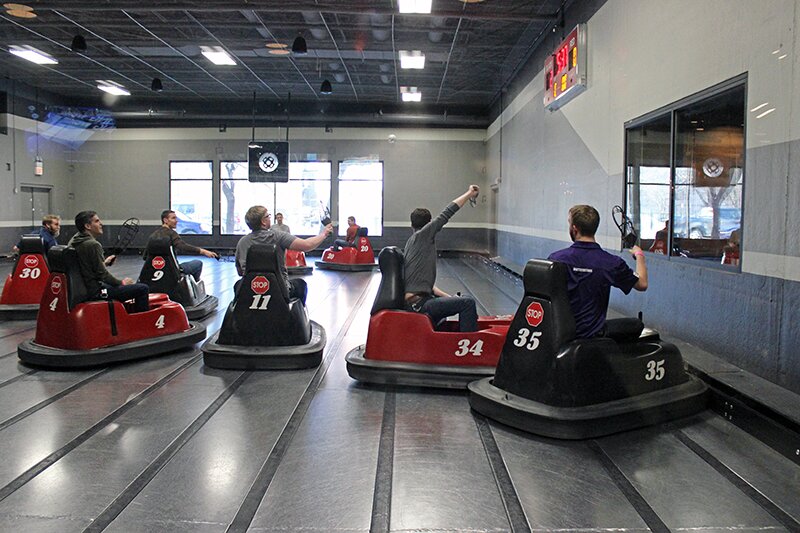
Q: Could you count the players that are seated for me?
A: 8